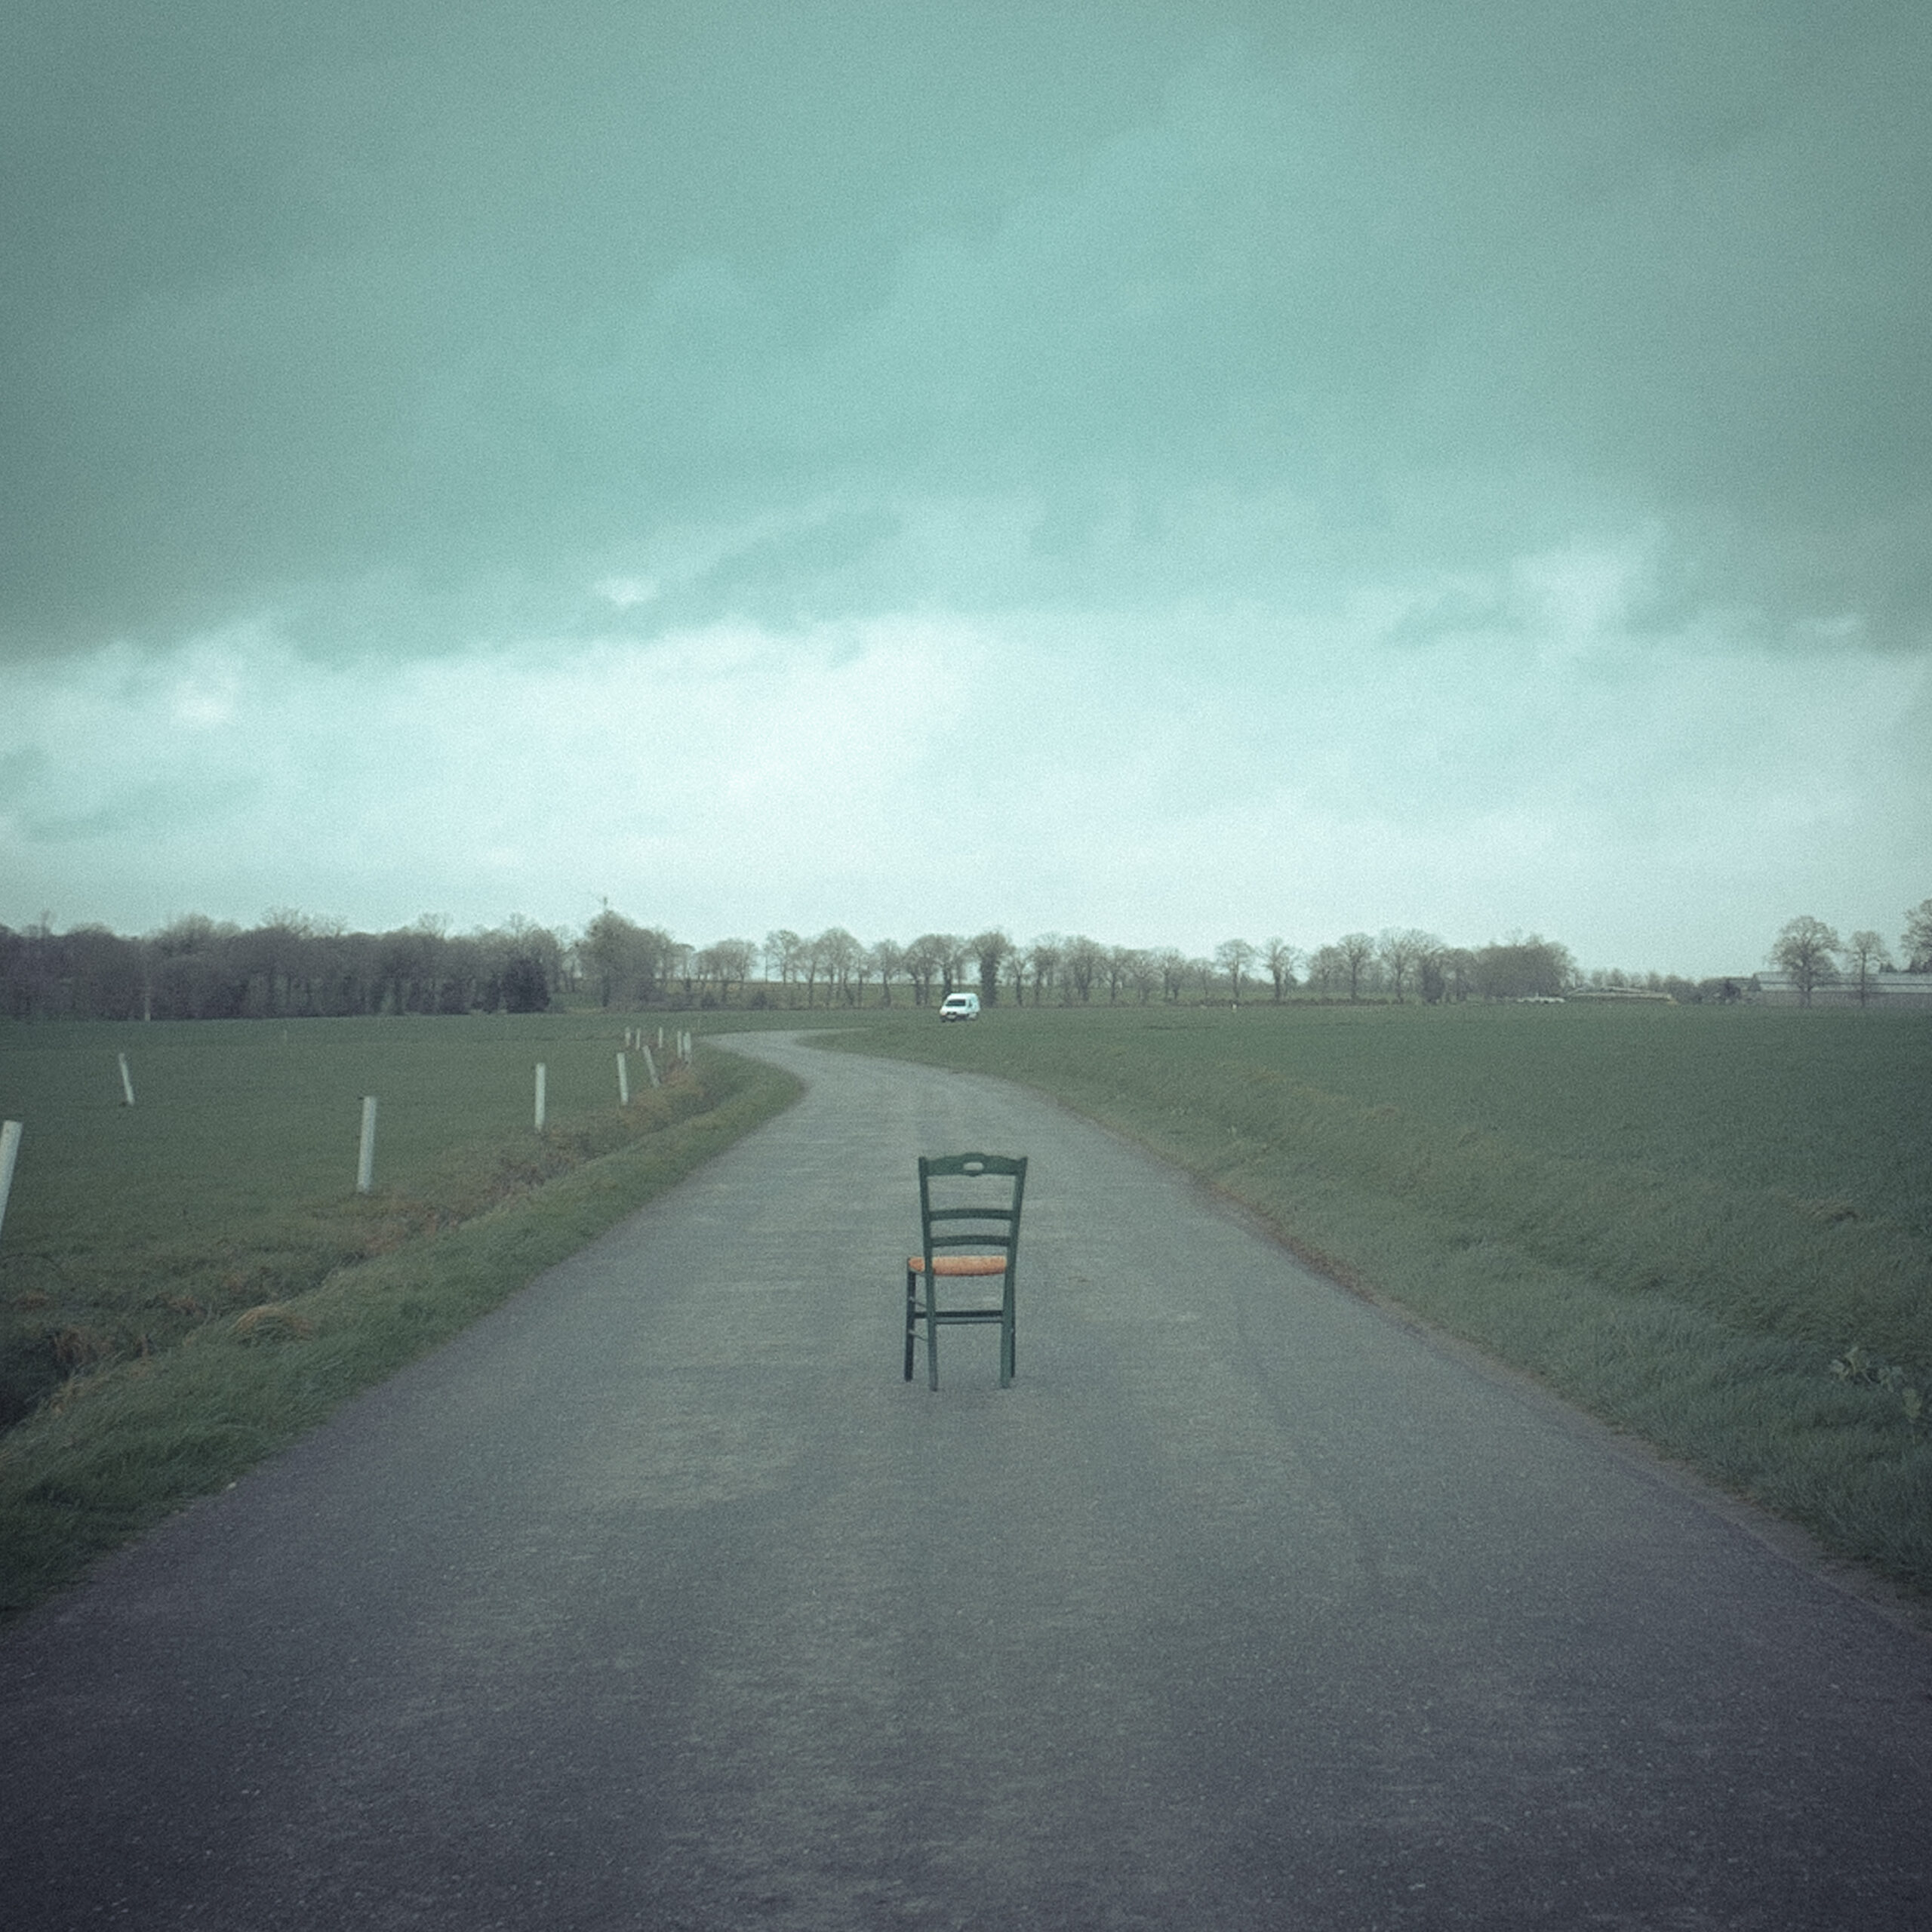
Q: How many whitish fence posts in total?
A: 11